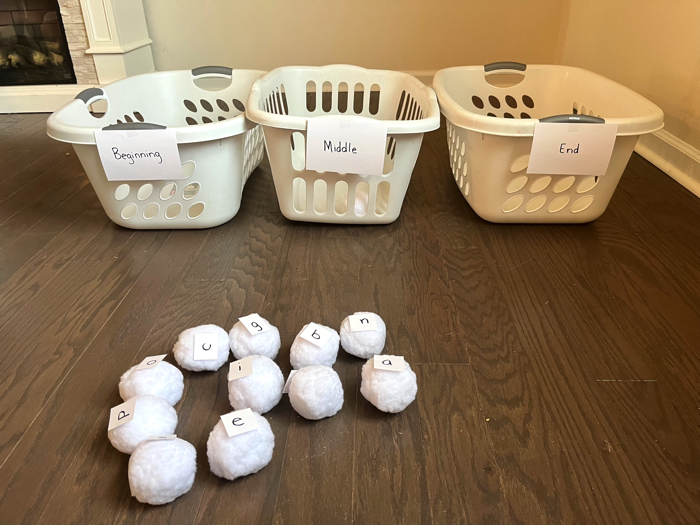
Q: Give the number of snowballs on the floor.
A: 11